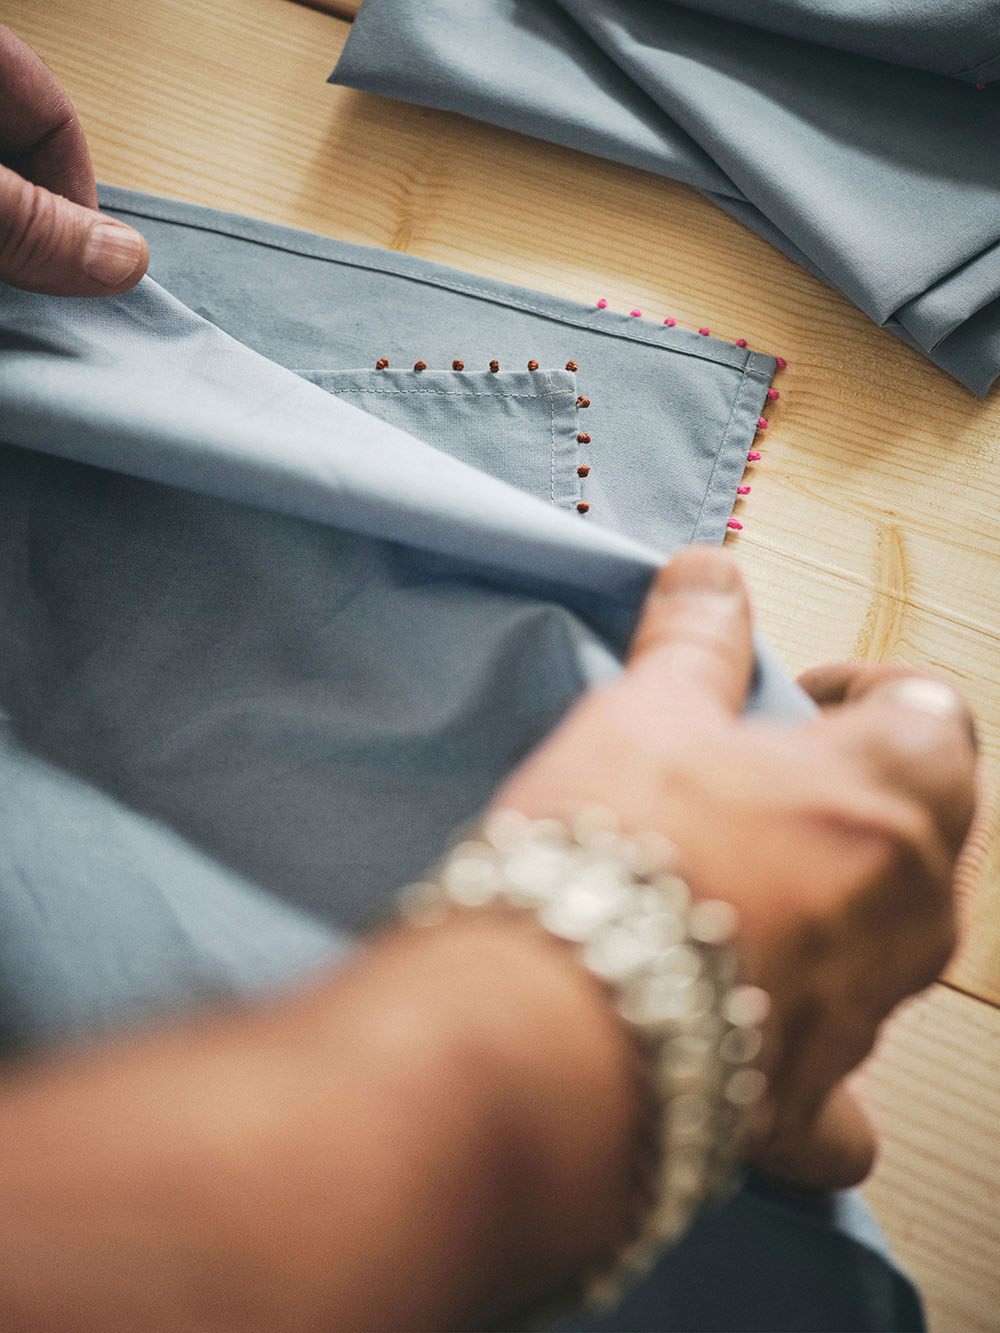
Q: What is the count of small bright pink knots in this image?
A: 11